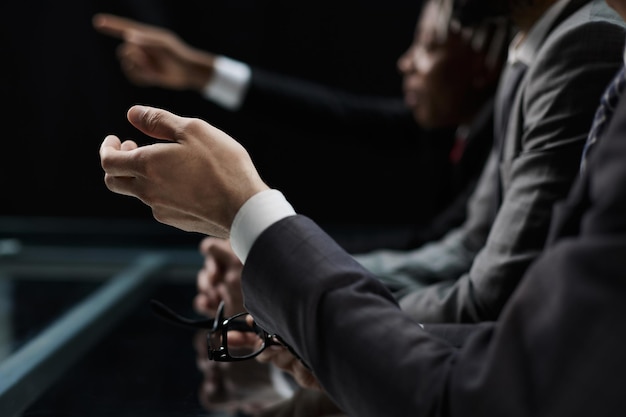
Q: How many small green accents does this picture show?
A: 0